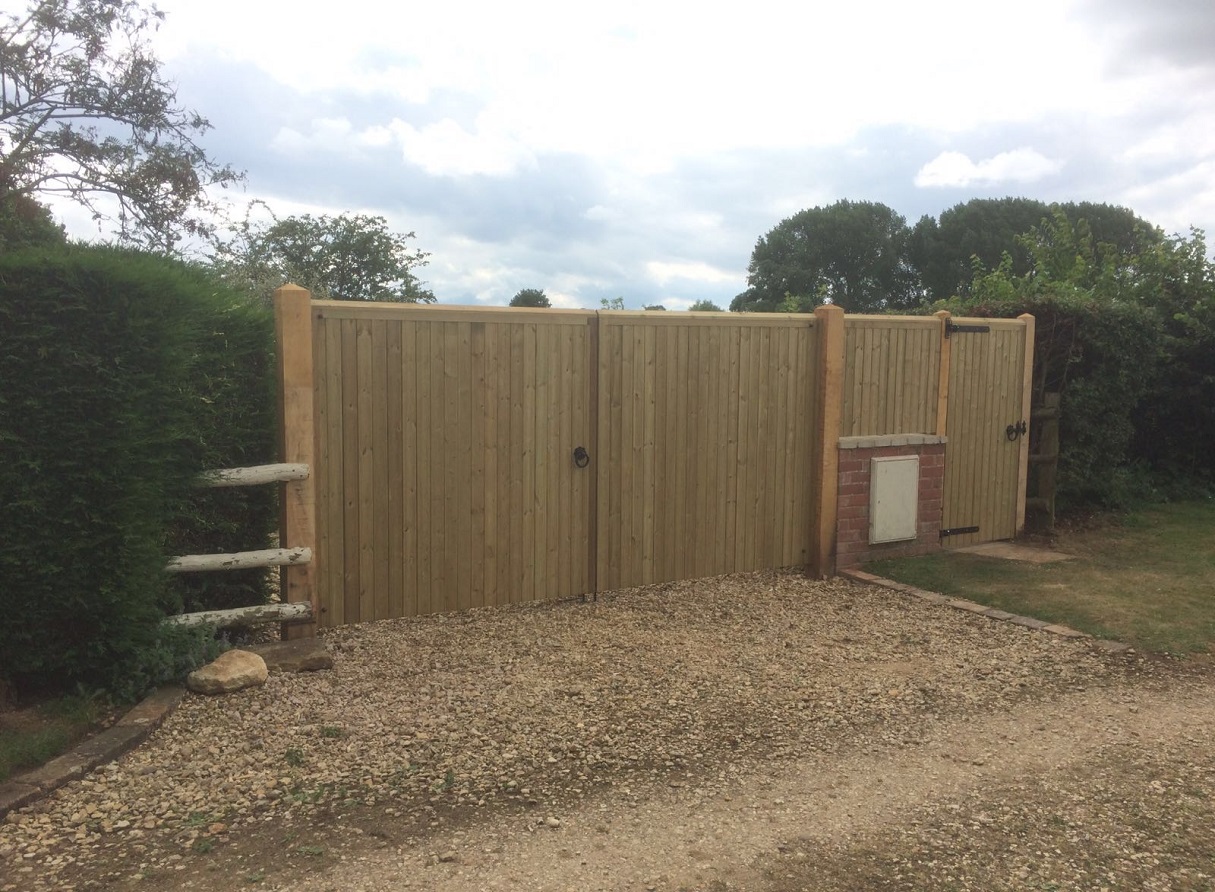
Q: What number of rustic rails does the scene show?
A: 3